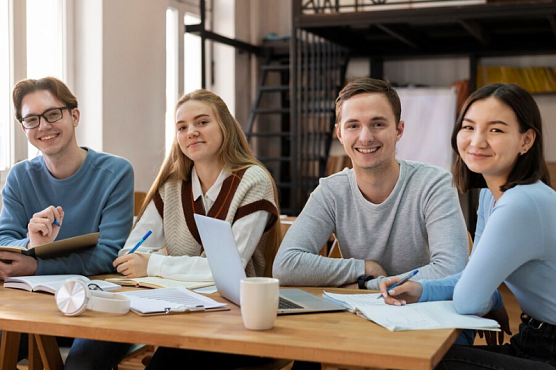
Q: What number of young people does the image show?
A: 4